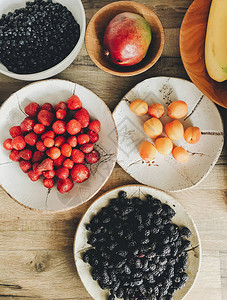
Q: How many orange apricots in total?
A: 9